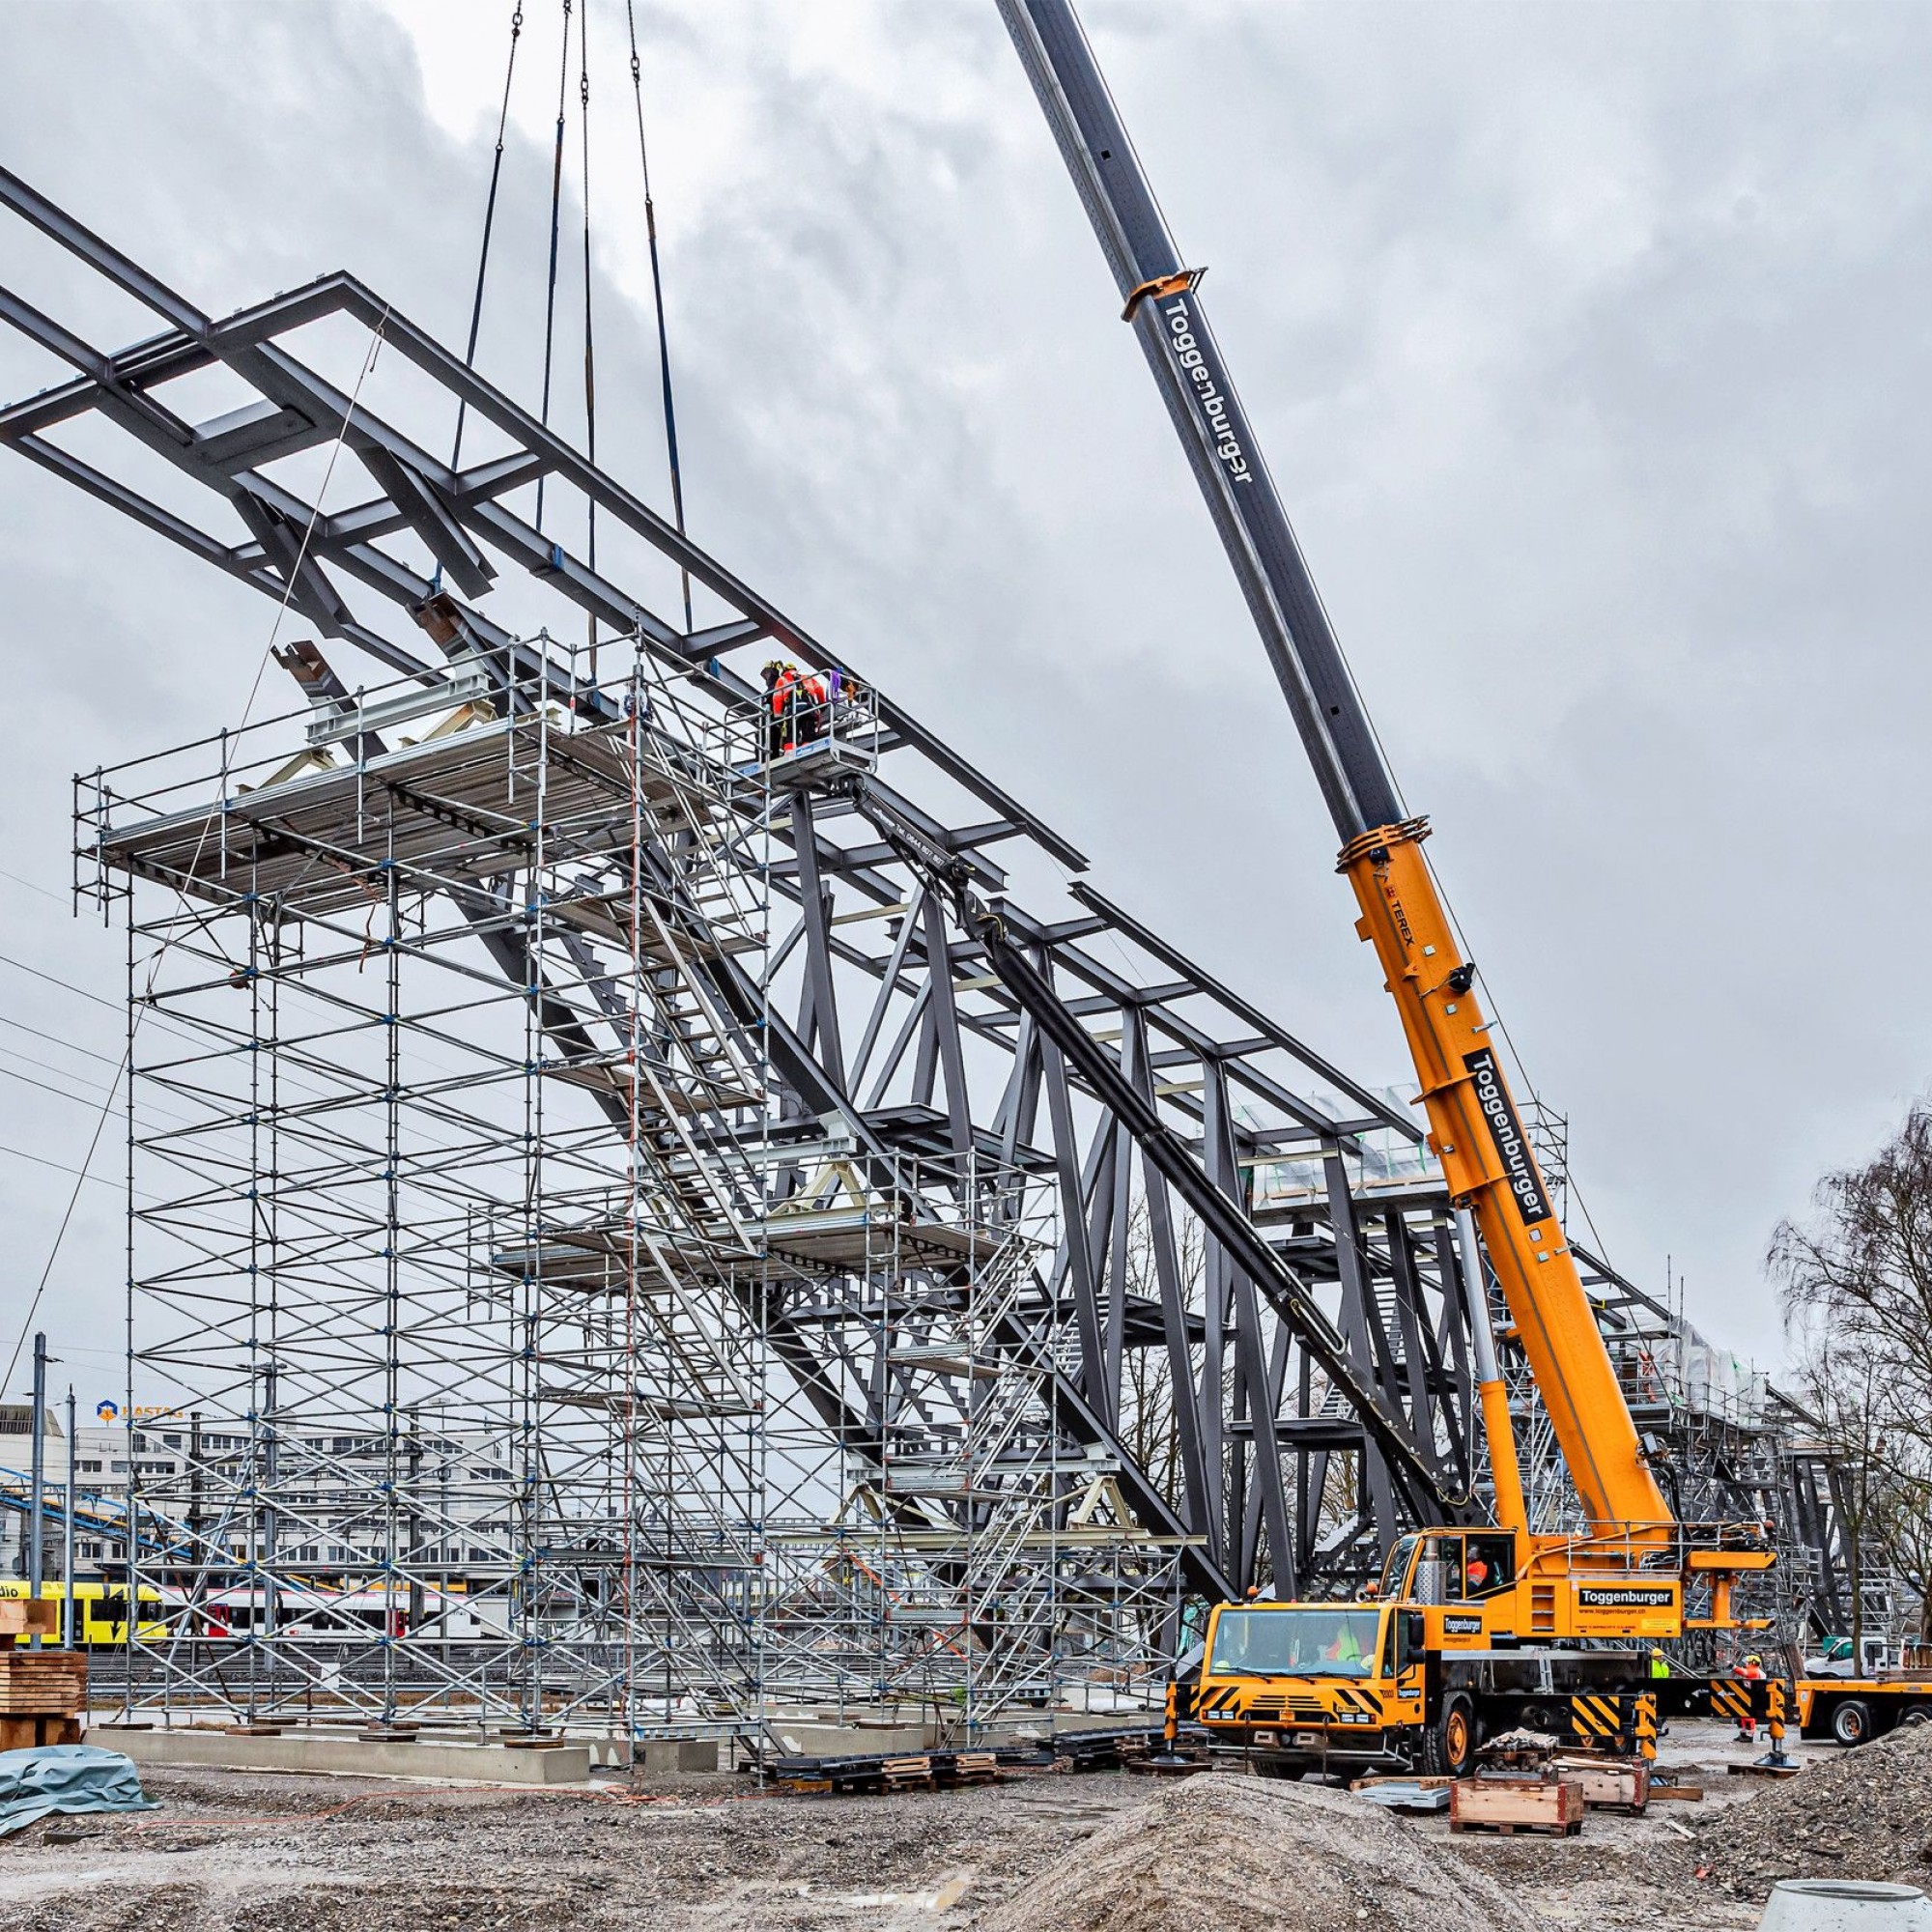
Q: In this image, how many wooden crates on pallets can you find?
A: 2